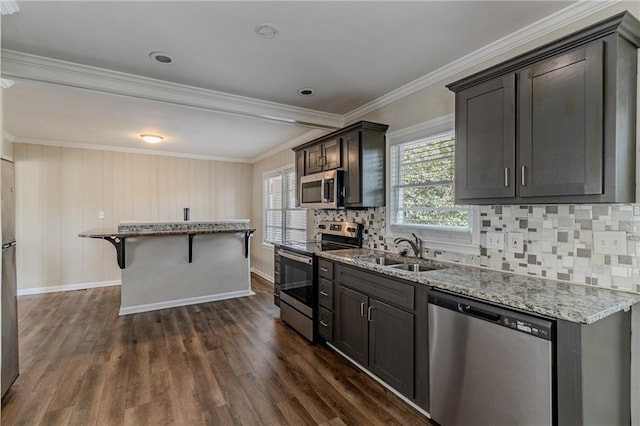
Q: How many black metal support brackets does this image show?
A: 3